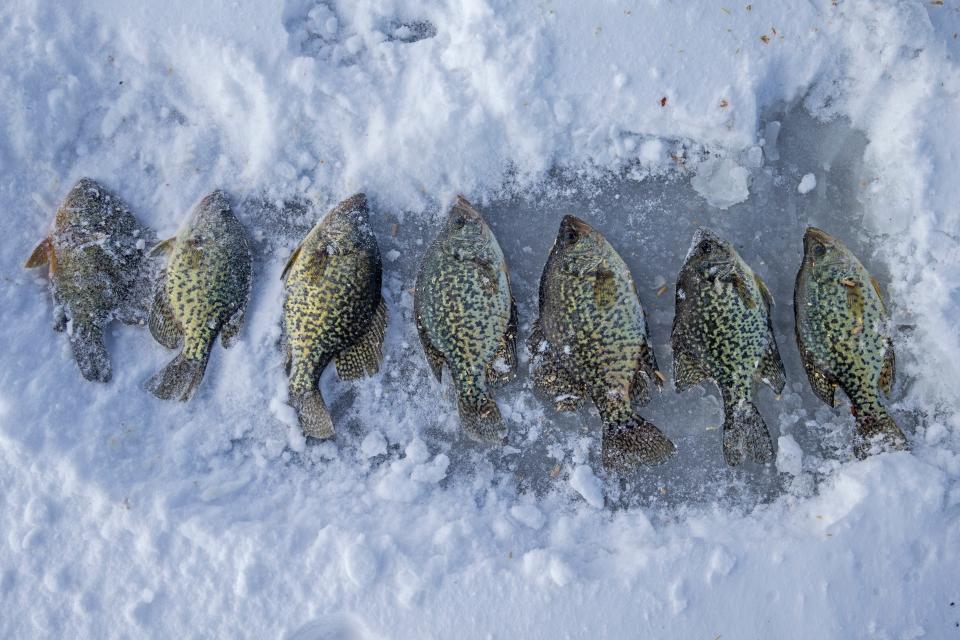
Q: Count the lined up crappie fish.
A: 7